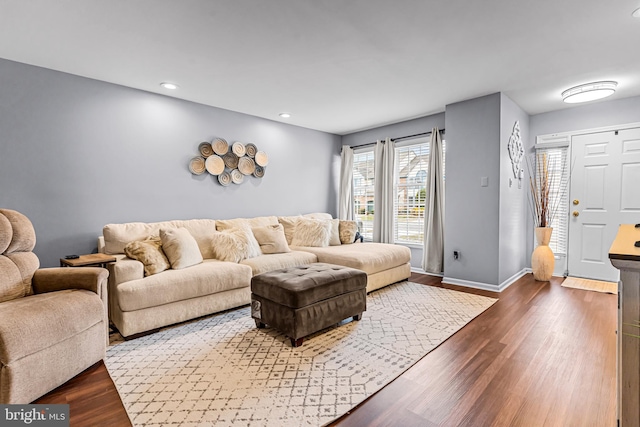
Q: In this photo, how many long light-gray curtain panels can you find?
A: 3